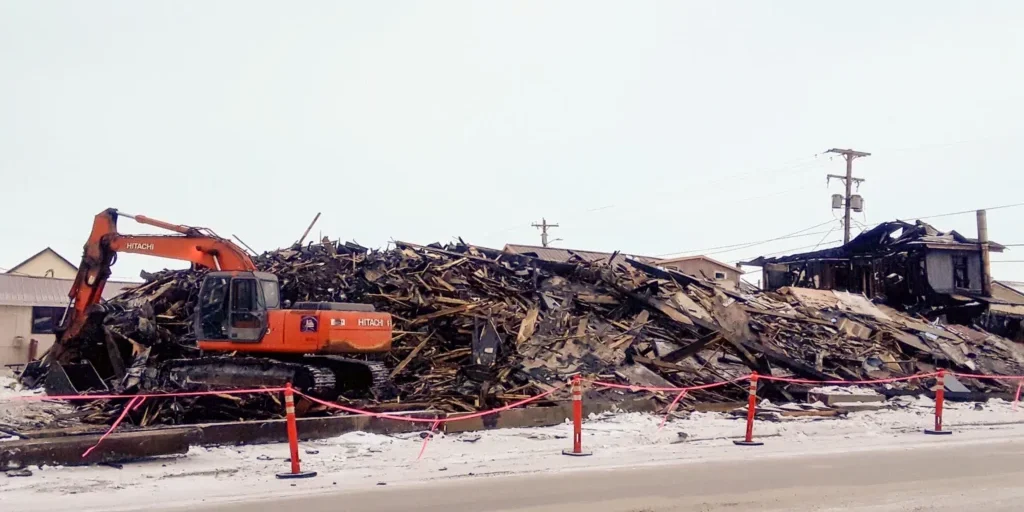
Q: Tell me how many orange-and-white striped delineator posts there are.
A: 4